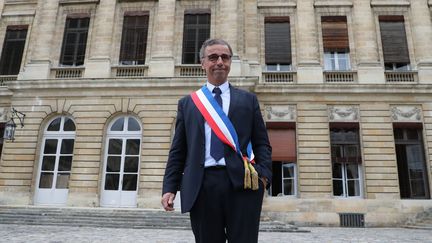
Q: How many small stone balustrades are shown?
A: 7